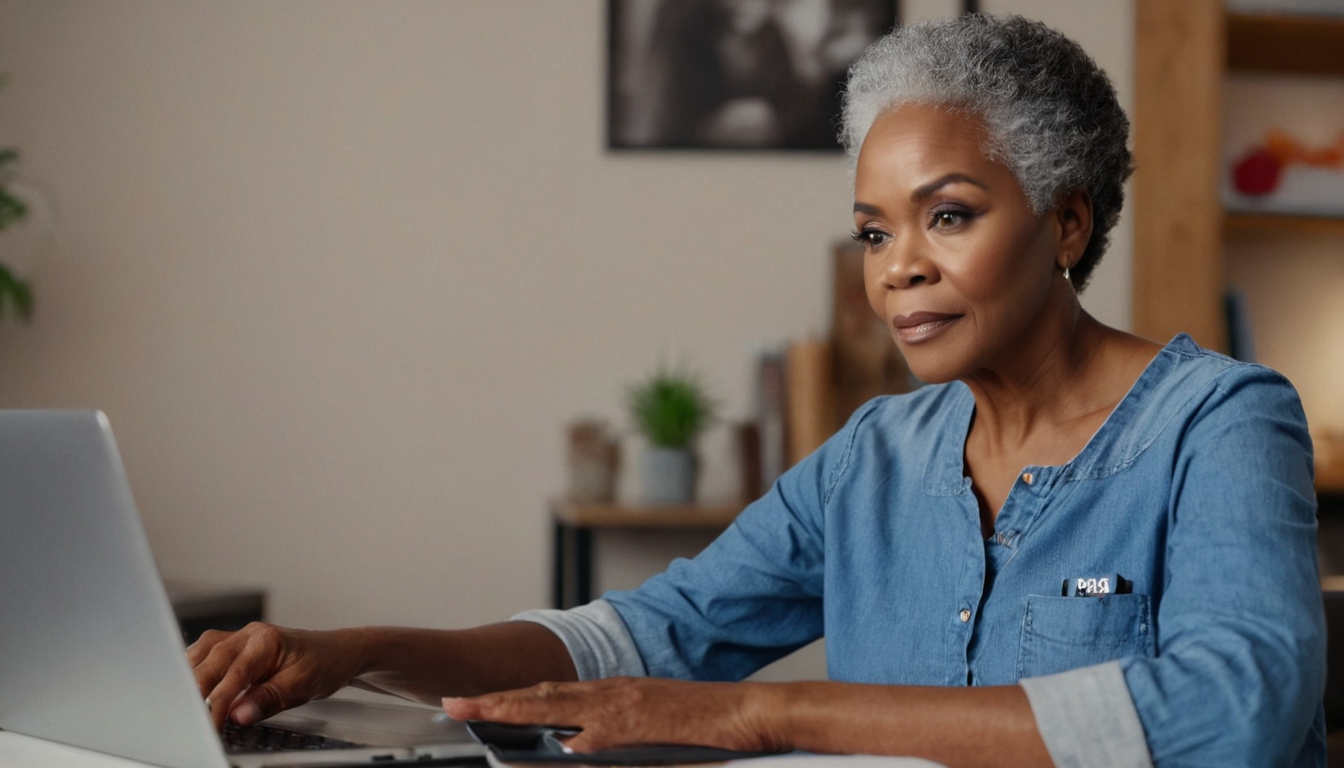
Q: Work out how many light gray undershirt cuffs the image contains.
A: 2